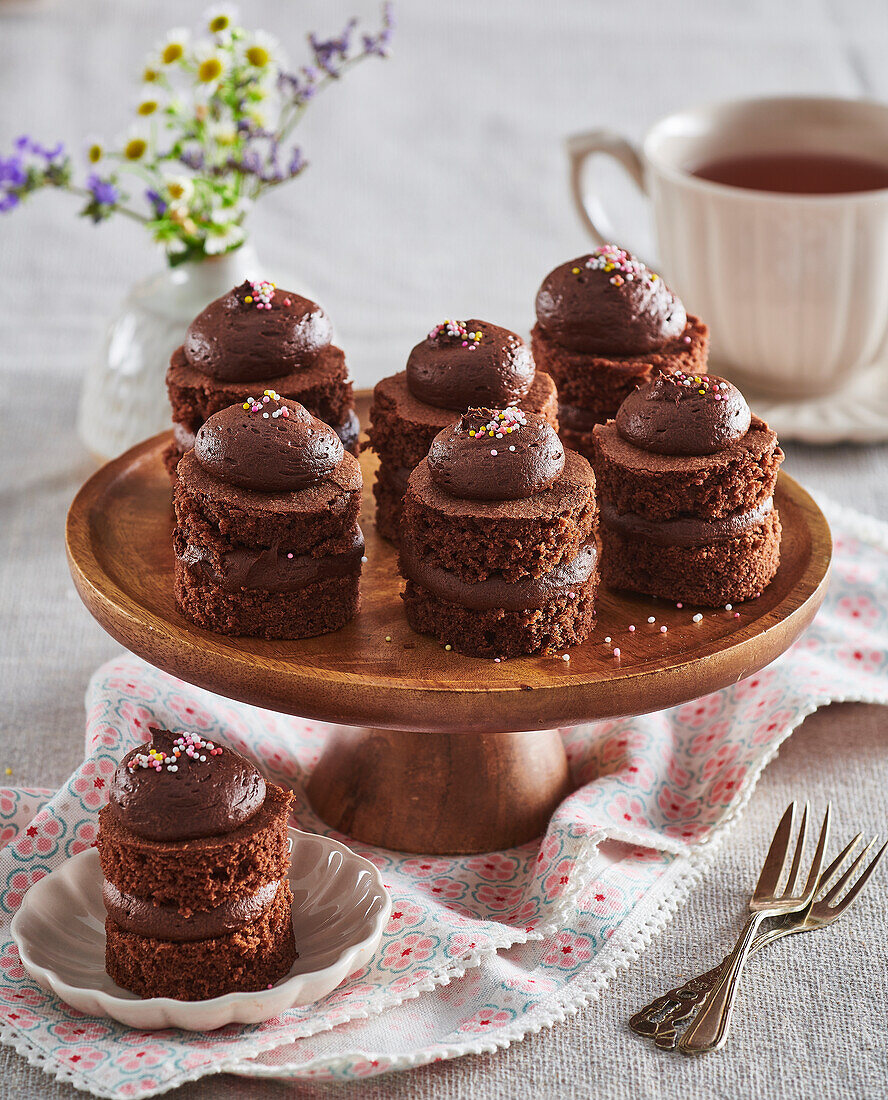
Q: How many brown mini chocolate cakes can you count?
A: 7